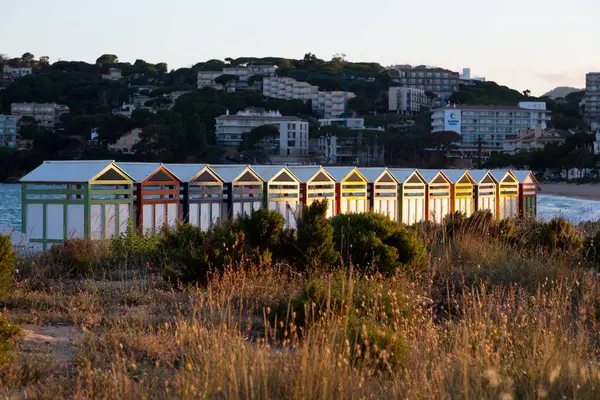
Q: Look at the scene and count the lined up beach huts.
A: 14